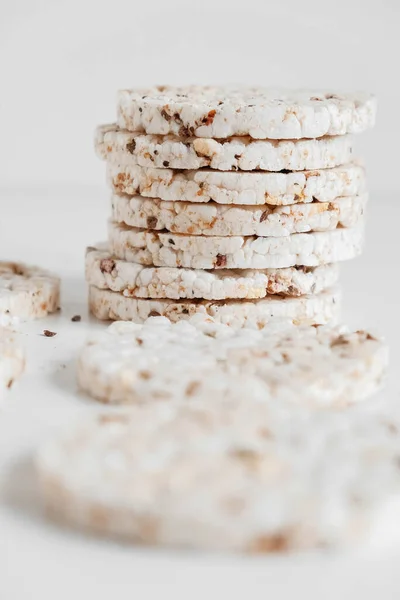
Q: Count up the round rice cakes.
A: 11